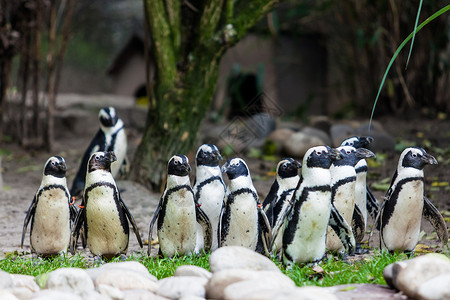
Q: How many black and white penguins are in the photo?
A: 11